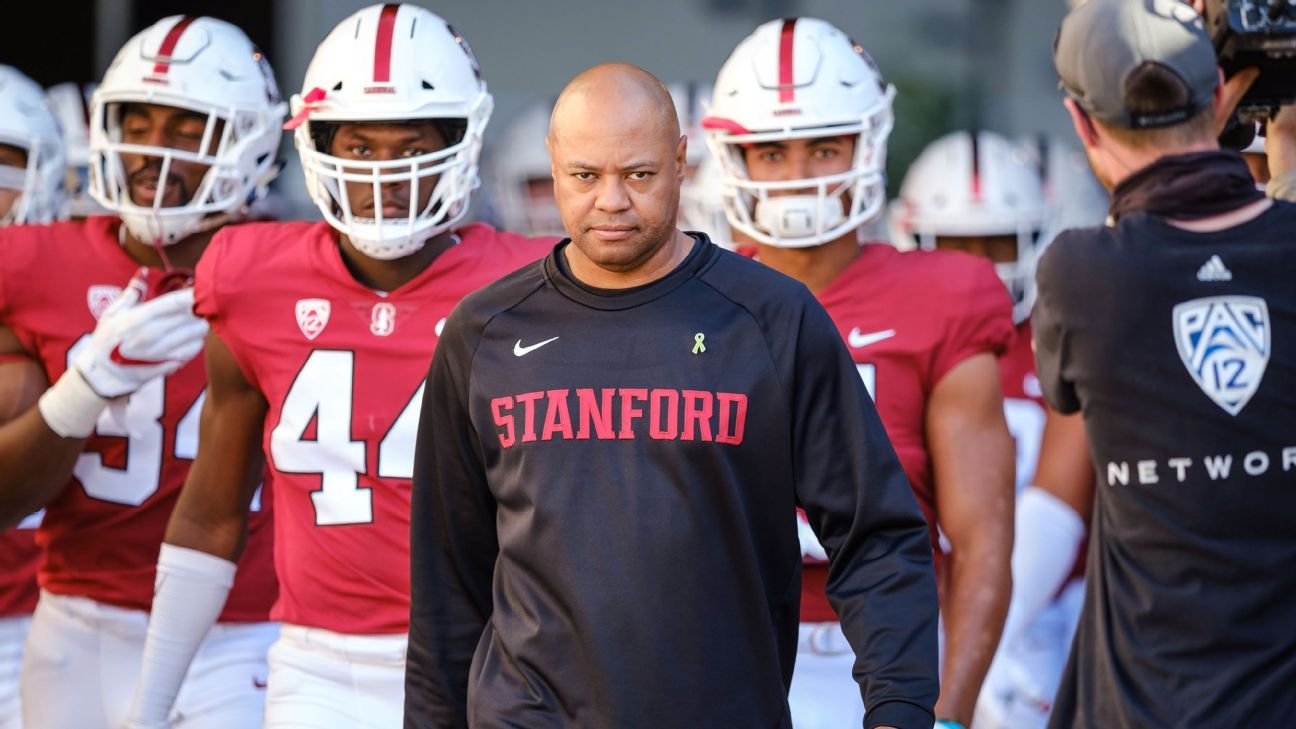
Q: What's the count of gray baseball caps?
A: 1